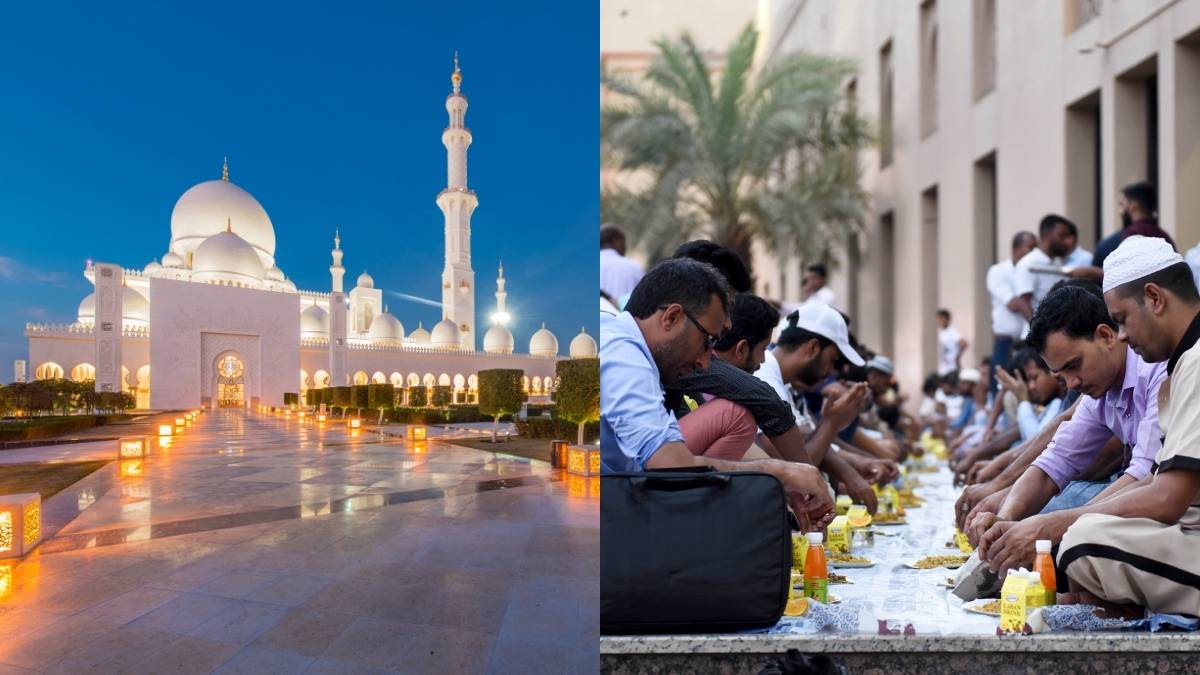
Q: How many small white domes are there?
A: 12